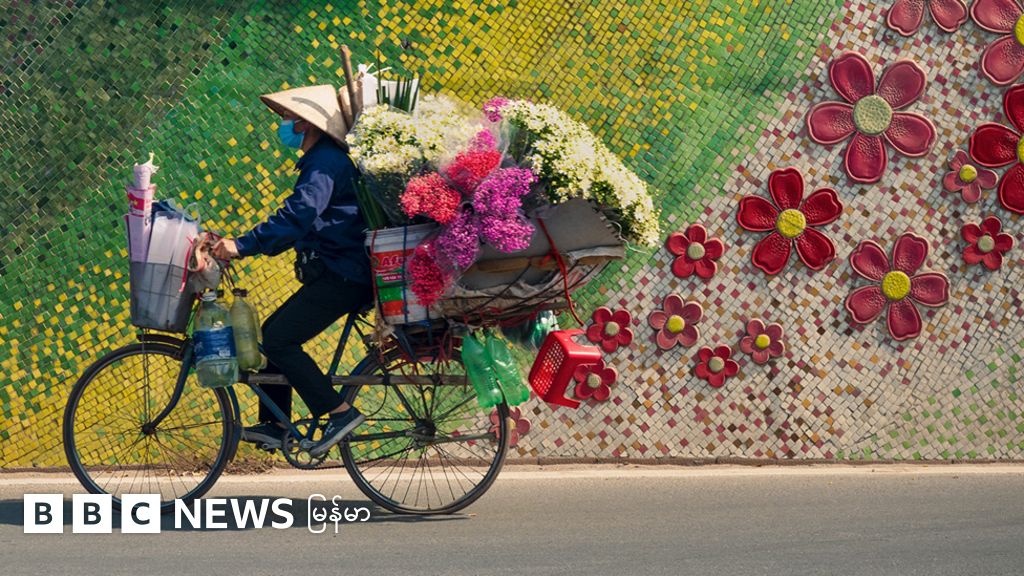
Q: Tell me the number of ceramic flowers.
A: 15